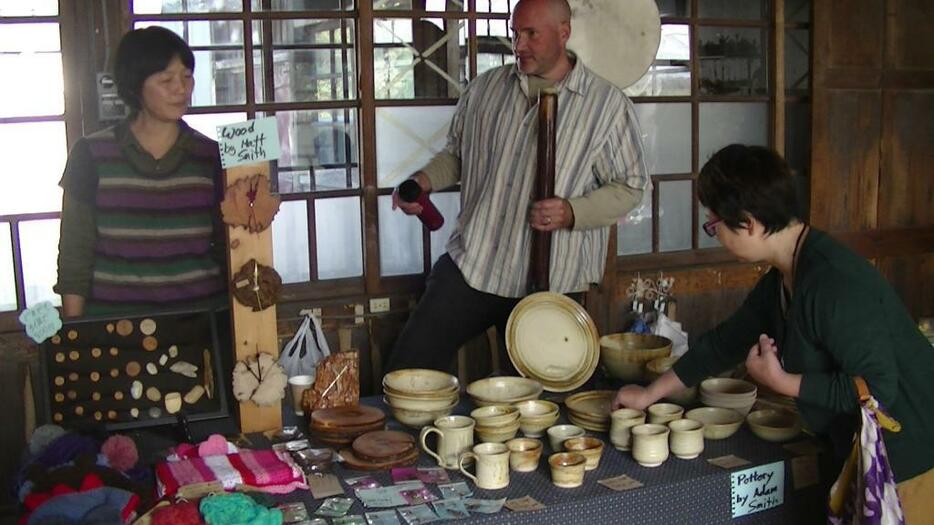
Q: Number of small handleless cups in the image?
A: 8